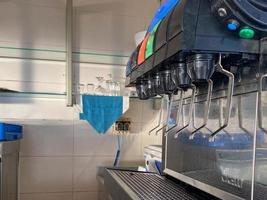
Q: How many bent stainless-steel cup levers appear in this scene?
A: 6